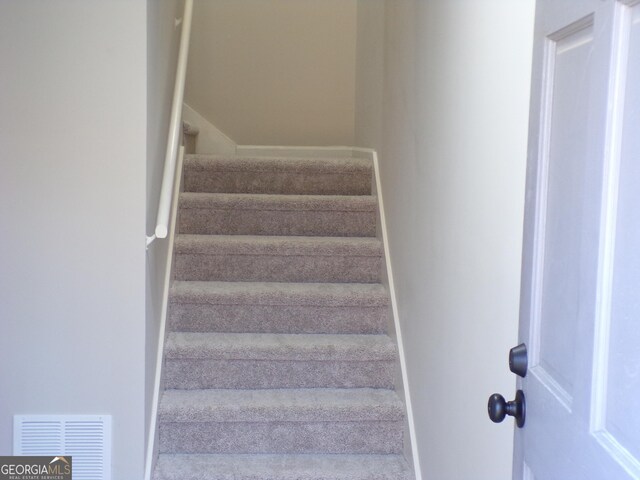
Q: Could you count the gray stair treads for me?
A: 7